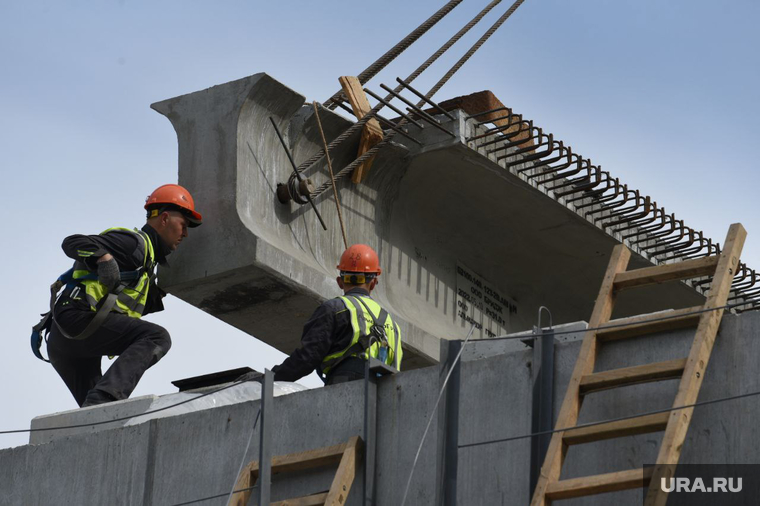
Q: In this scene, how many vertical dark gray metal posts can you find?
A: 4